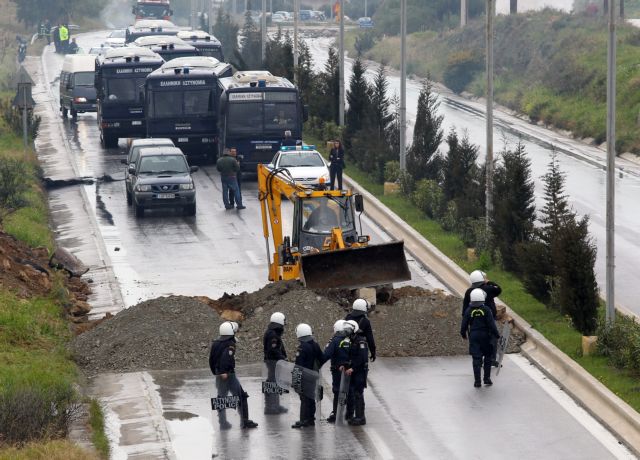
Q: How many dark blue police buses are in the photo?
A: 6